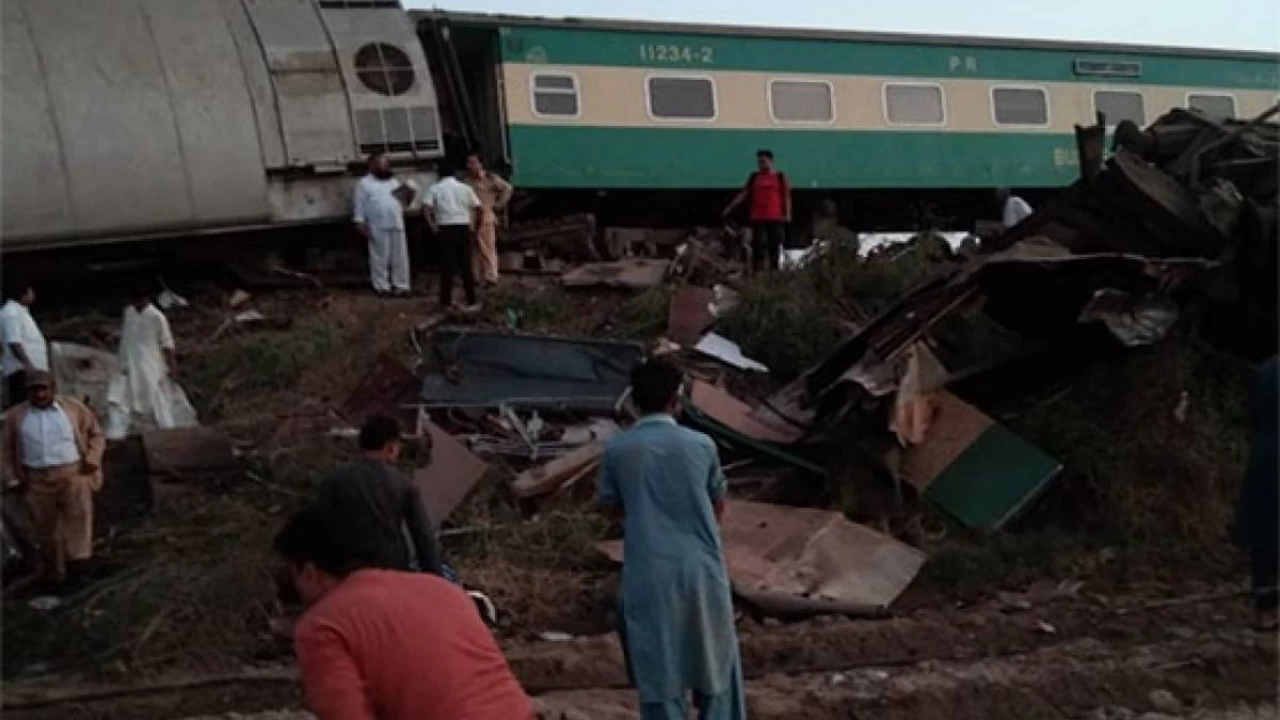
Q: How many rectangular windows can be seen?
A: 7